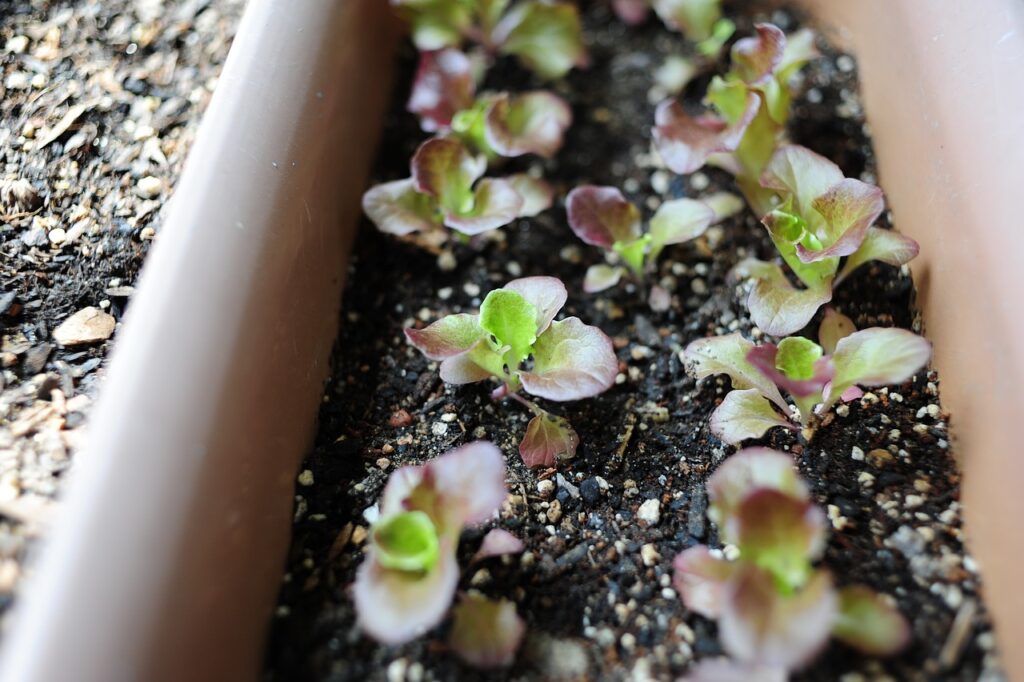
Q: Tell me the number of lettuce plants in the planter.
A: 11